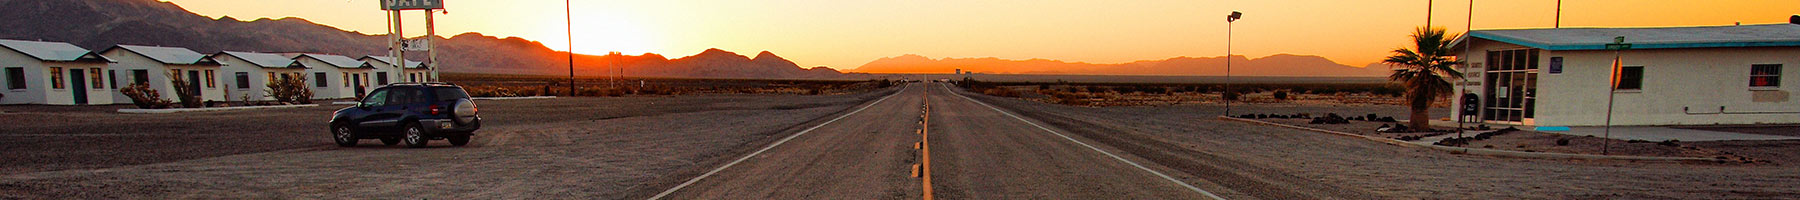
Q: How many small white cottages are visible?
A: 5